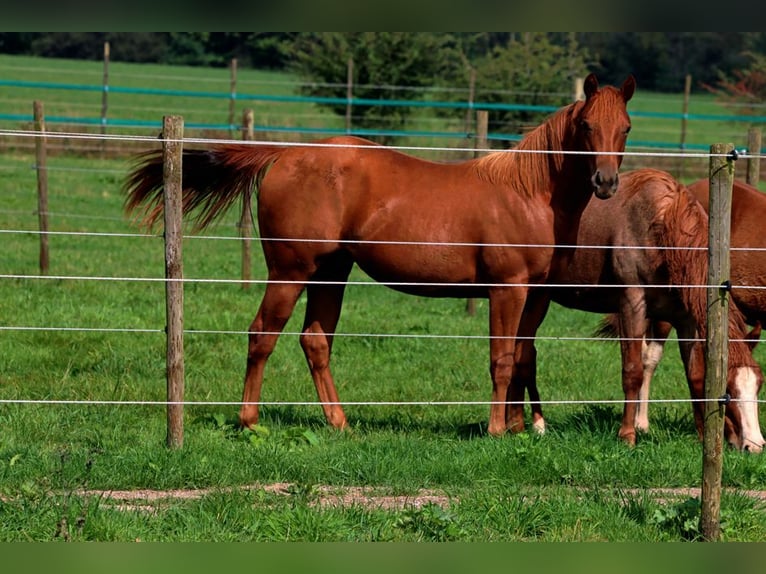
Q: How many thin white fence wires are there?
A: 5